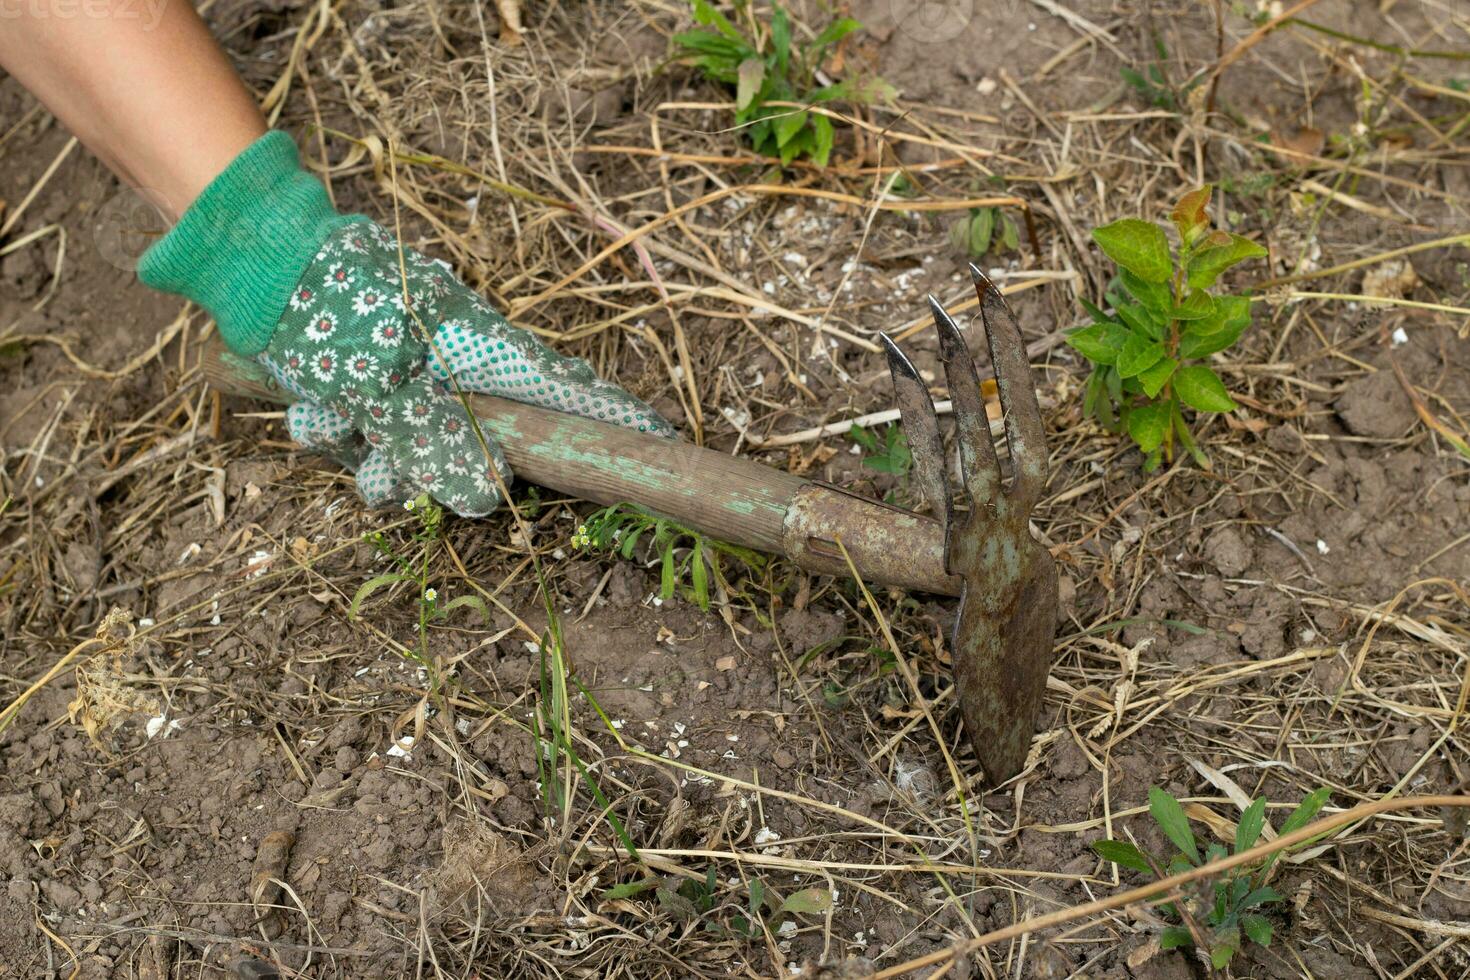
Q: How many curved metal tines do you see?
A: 3